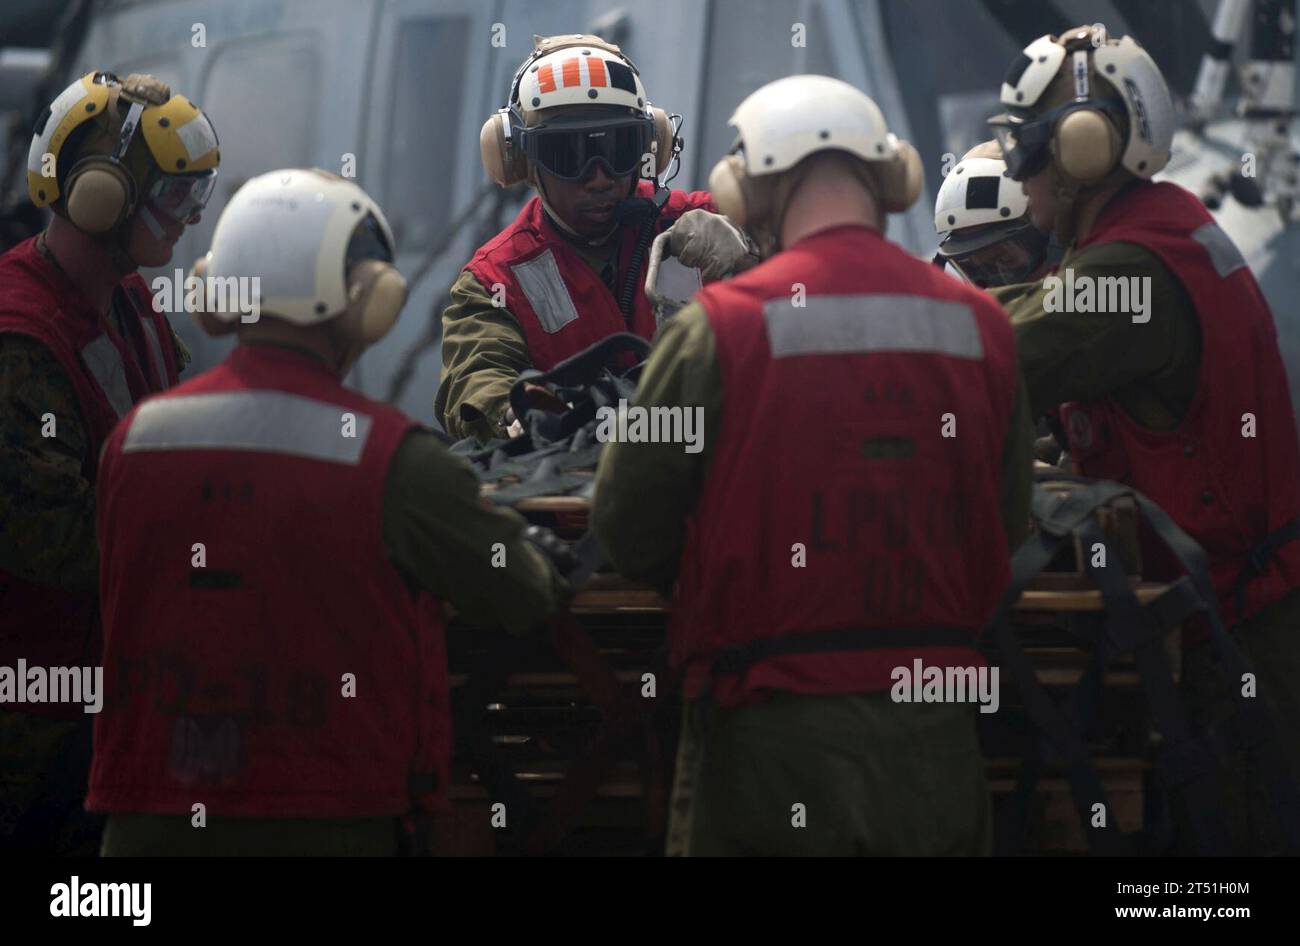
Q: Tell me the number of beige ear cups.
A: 8